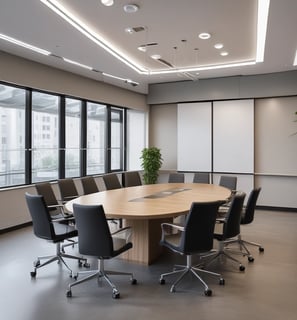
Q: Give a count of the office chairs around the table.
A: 13